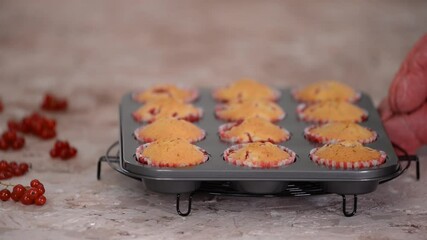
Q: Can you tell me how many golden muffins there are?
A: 12